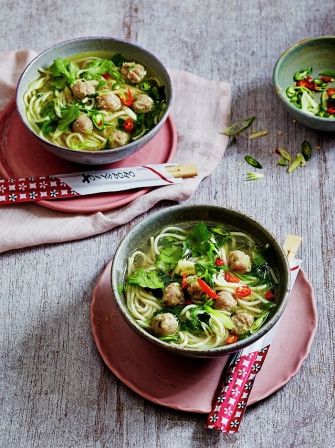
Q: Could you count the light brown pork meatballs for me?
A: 12